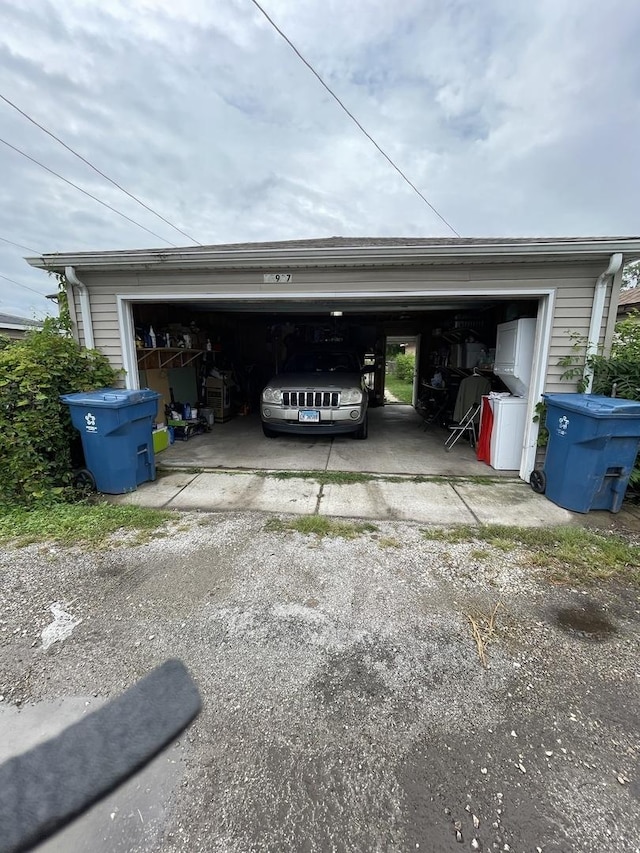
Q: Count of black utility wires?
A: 5